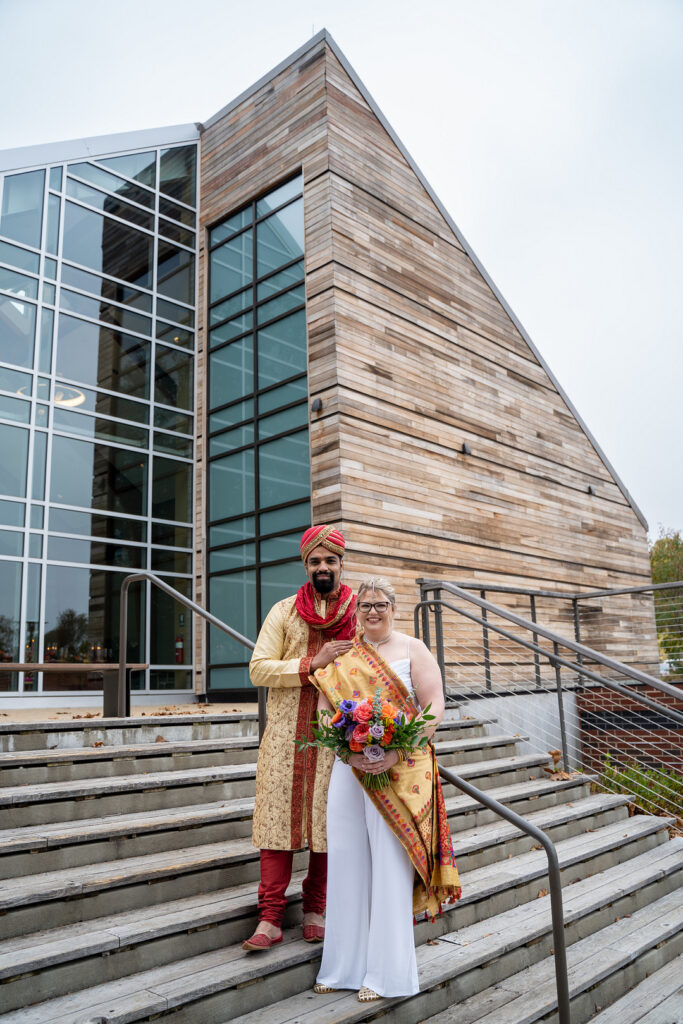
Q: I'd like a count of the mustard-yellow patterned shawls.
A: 1